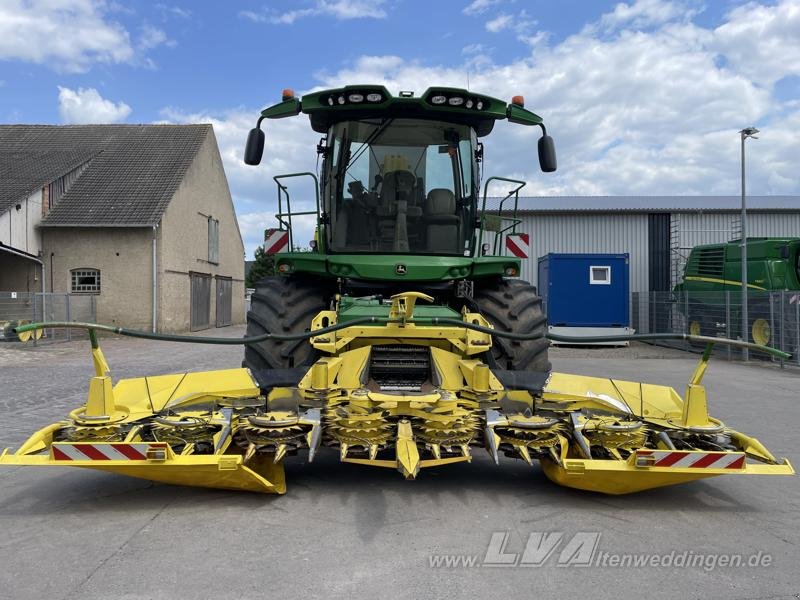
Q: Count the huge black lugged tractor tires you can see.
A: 2